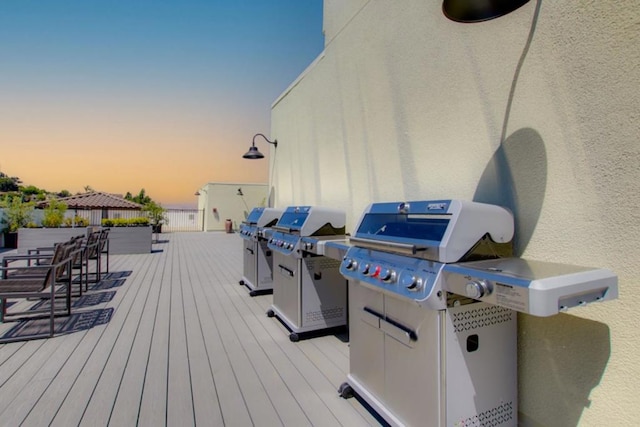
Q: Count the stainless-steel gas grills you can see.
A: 3